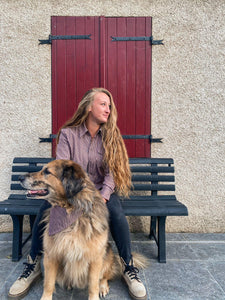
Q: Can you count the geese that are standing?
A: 0